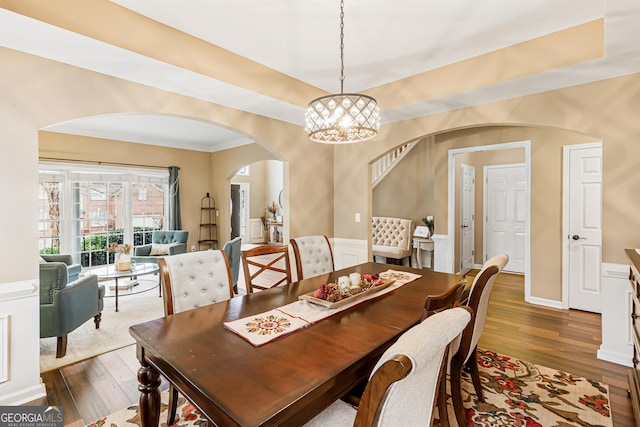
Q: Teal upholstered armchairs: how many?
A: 4